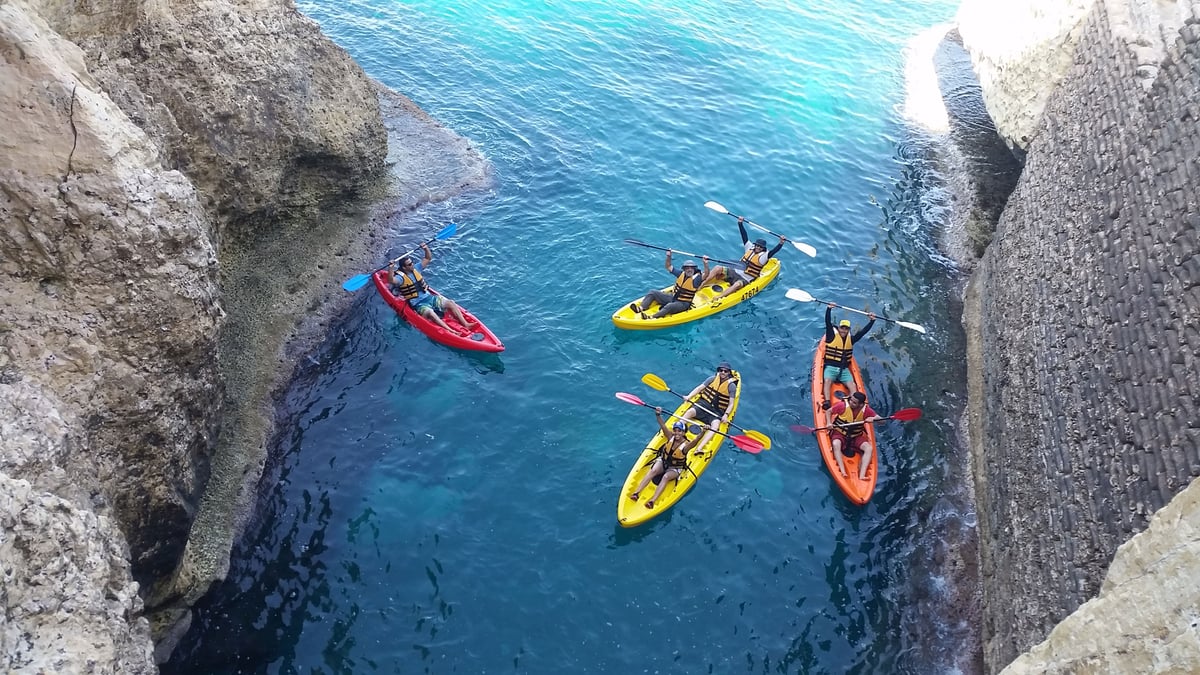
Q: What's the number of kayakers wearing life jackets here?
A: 7